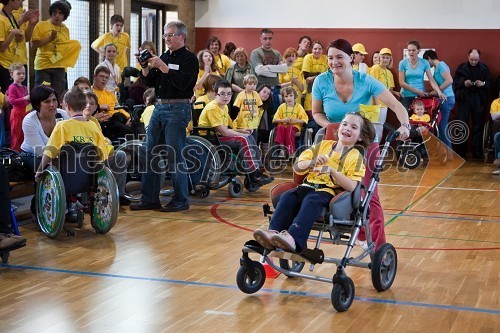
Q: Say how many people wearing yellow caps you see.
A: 2